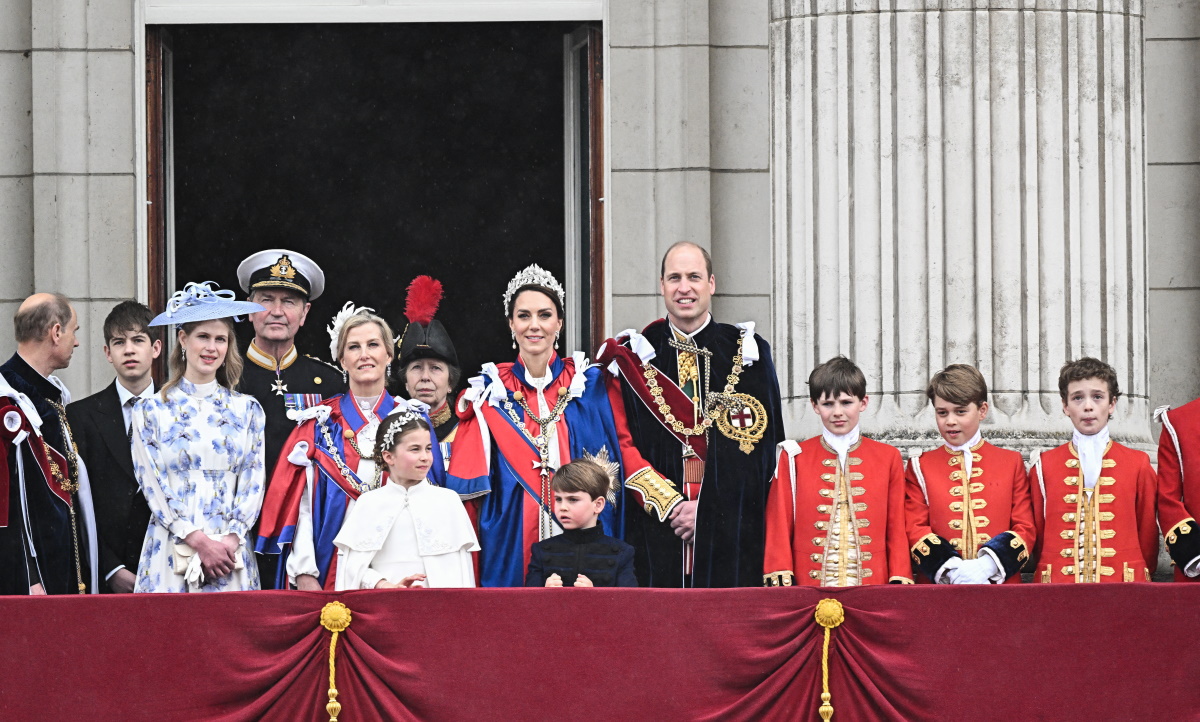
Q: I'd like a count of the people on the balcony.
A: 14